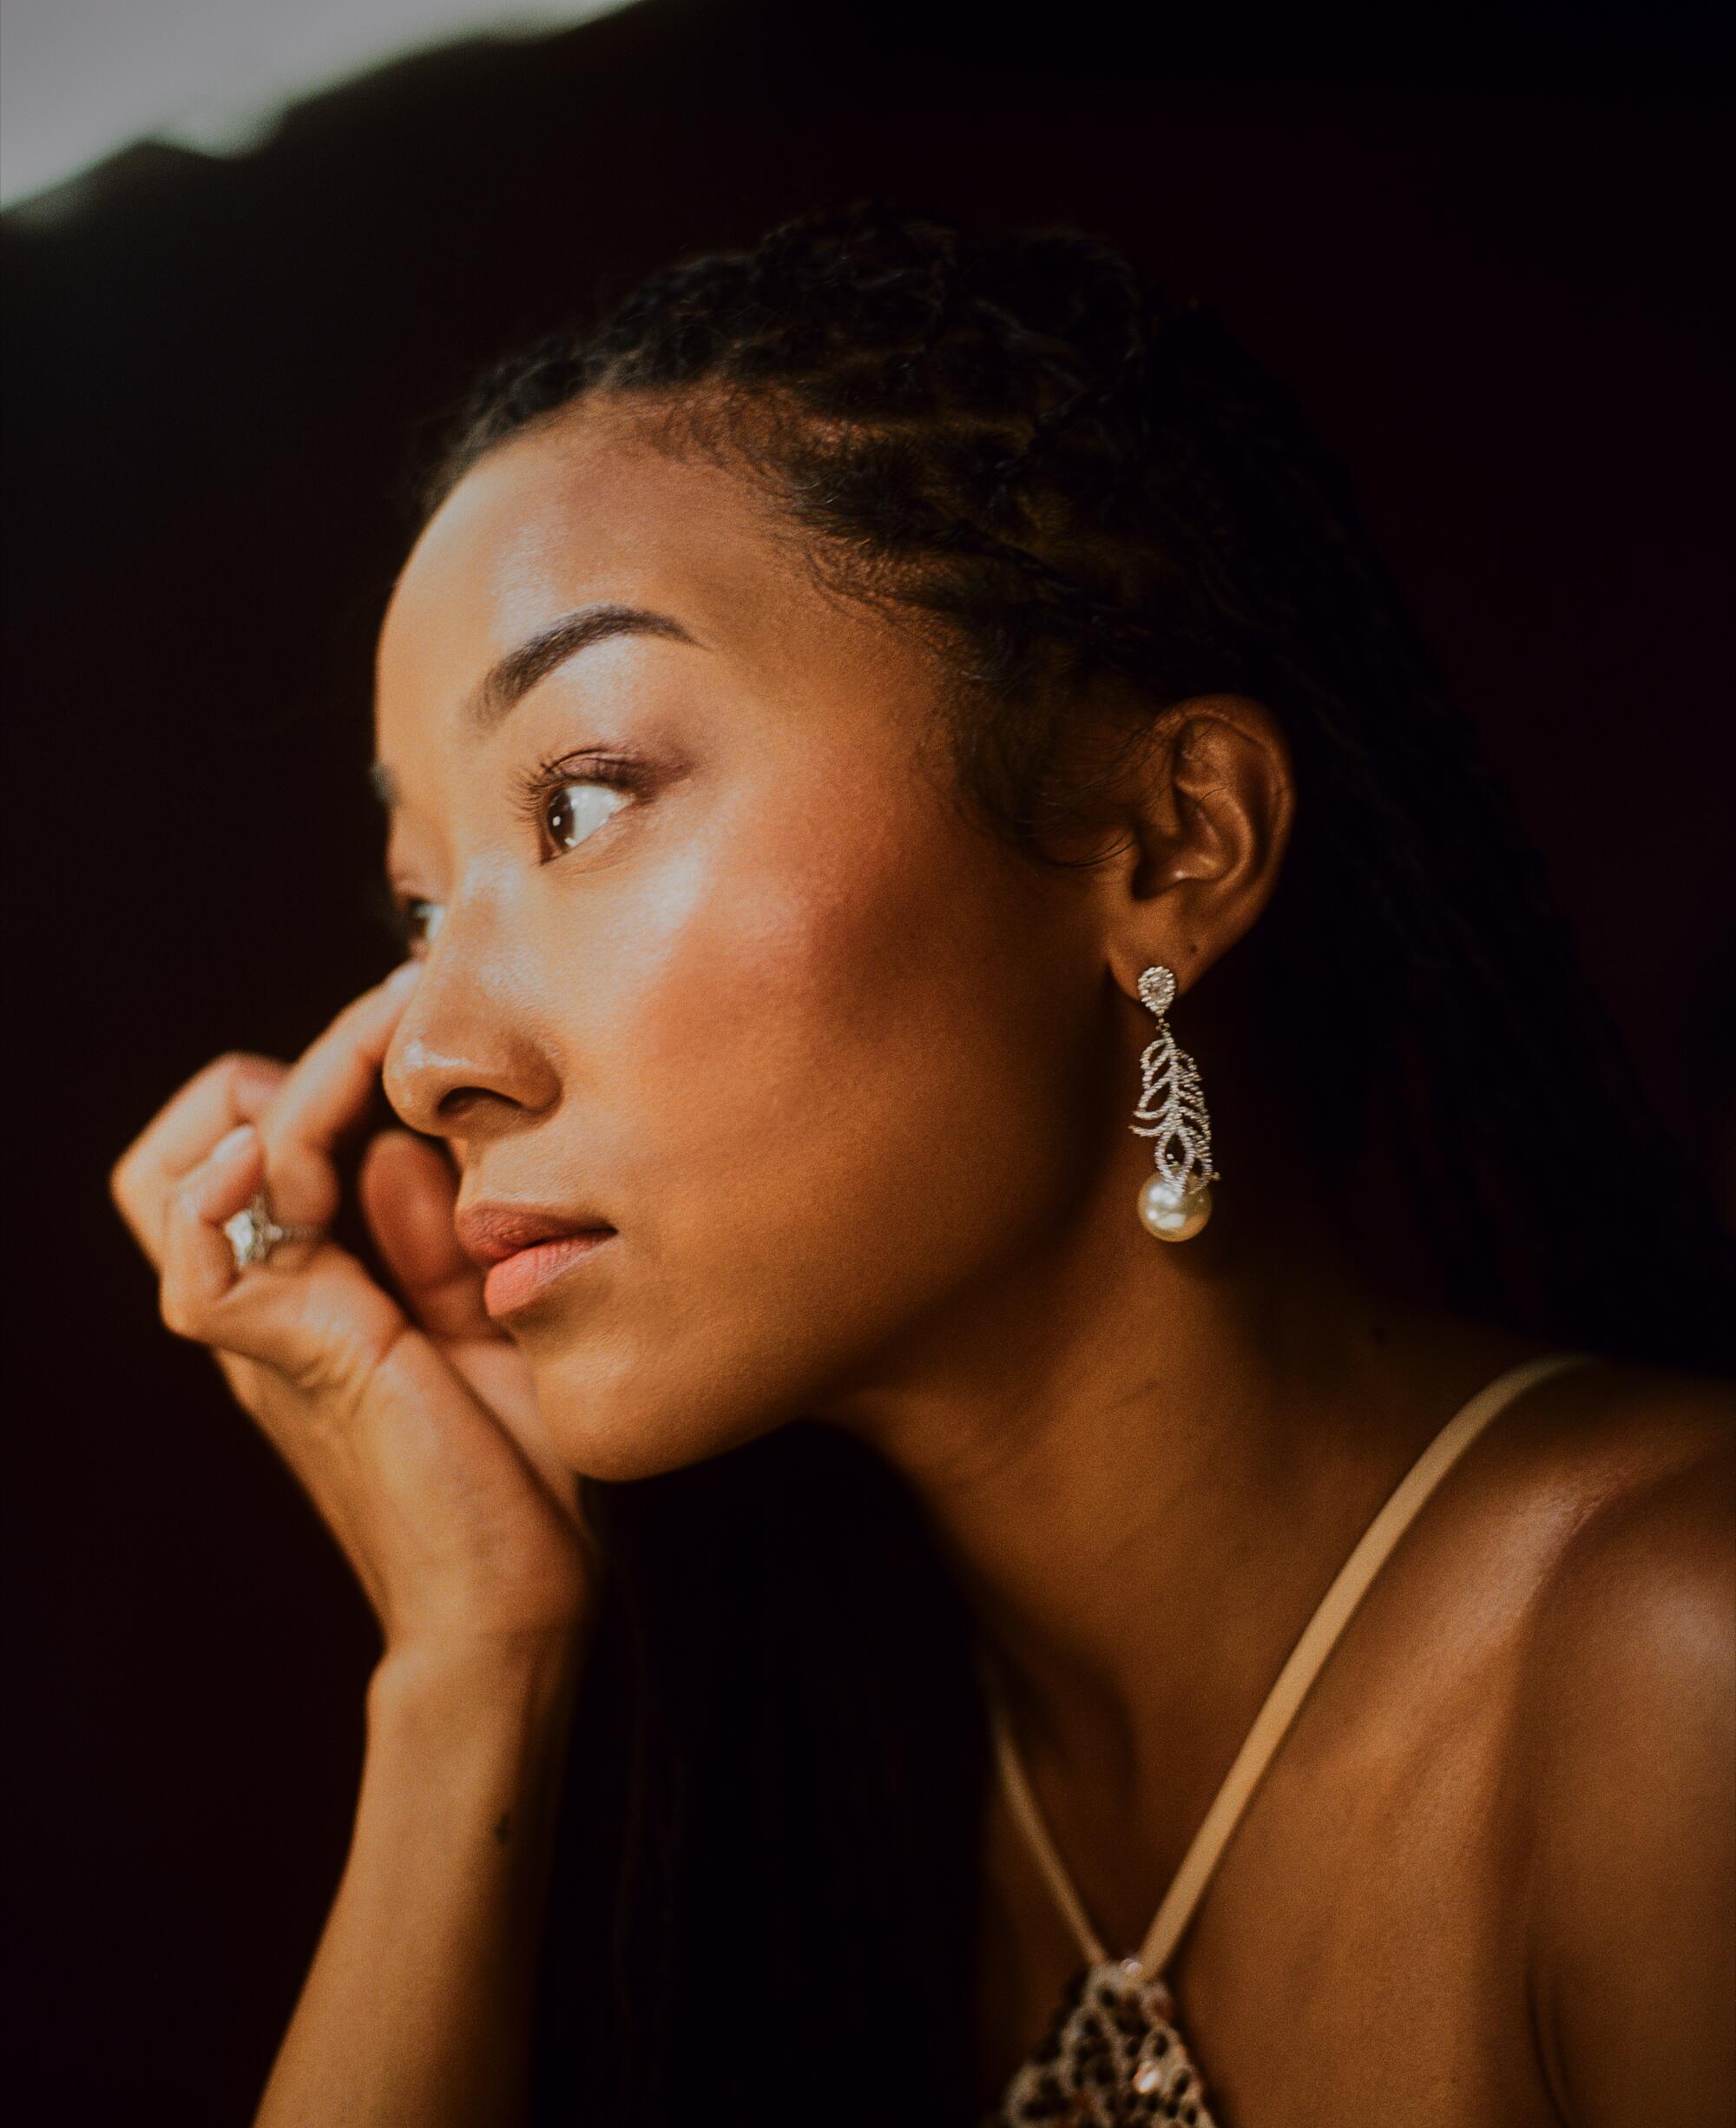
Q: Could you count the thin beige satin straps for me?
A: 2